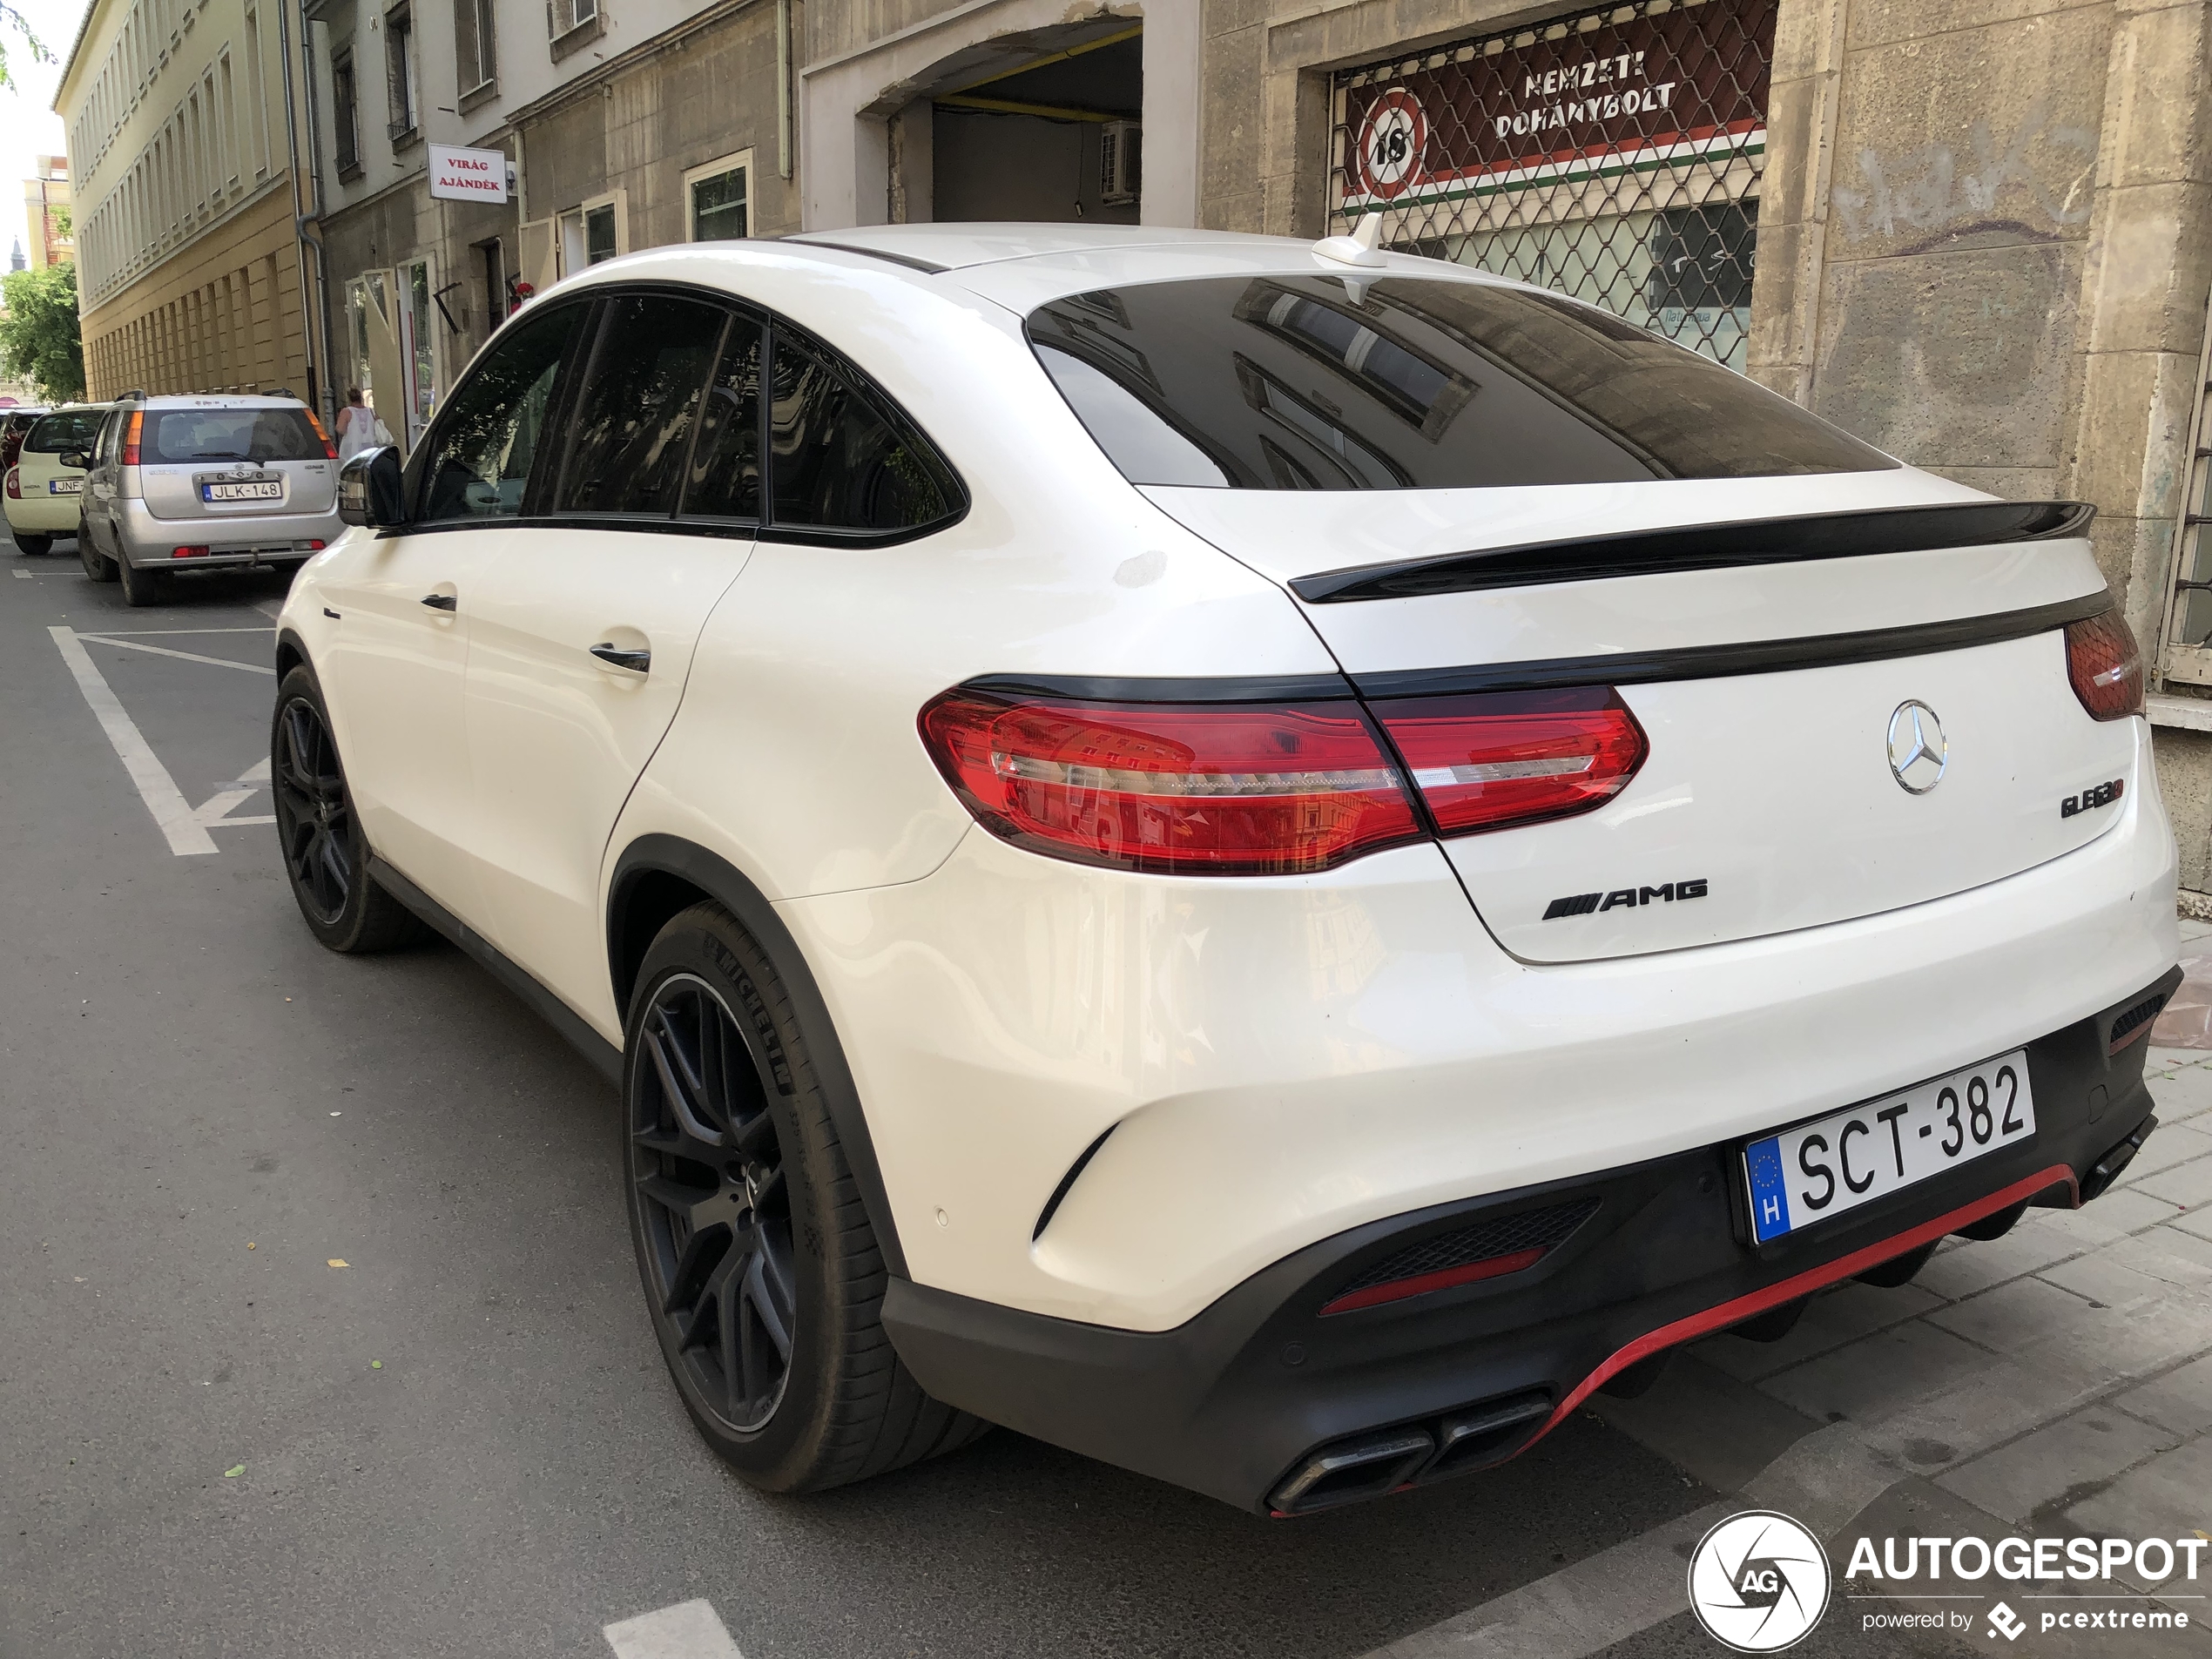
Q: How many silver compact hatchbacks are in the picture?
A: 1